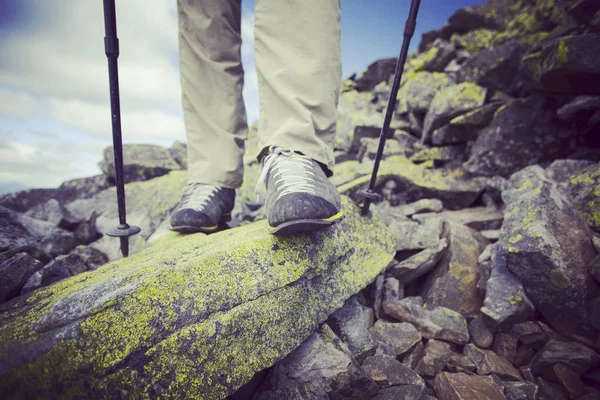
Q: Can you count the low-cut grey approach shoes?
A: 2